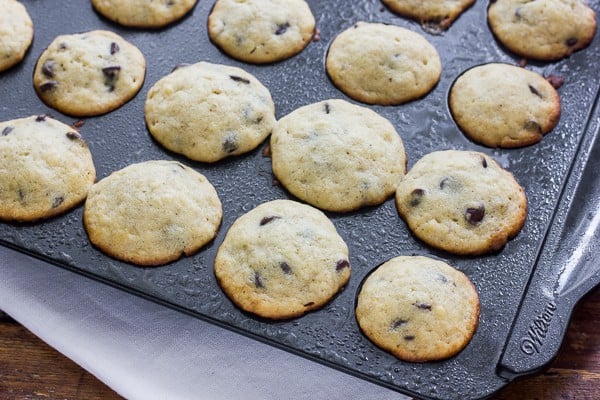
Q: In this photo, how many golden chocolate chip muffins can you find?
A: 15